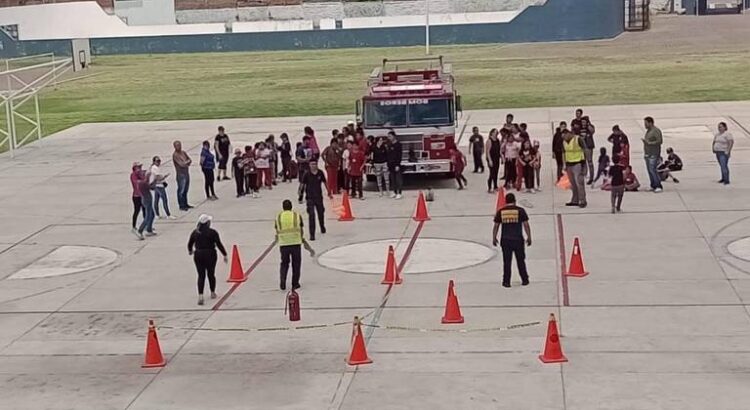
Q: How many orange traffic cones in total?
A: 10